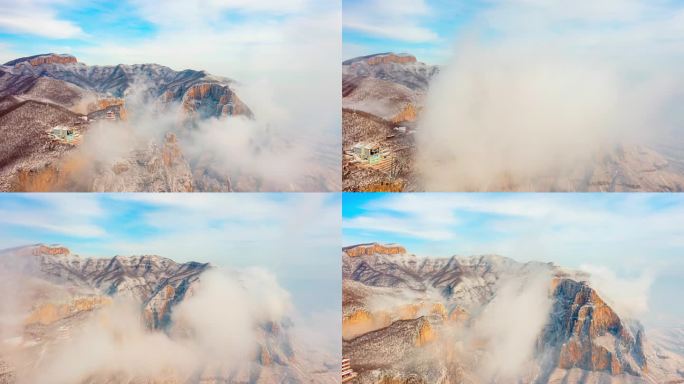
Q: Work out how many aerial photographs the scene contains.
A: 4